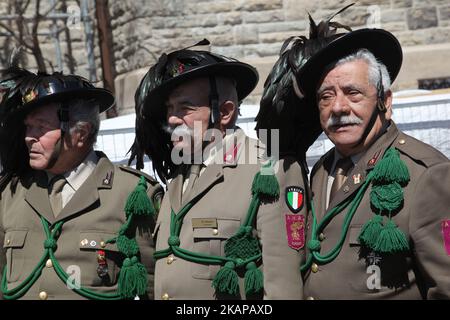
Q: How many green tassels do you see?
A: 9